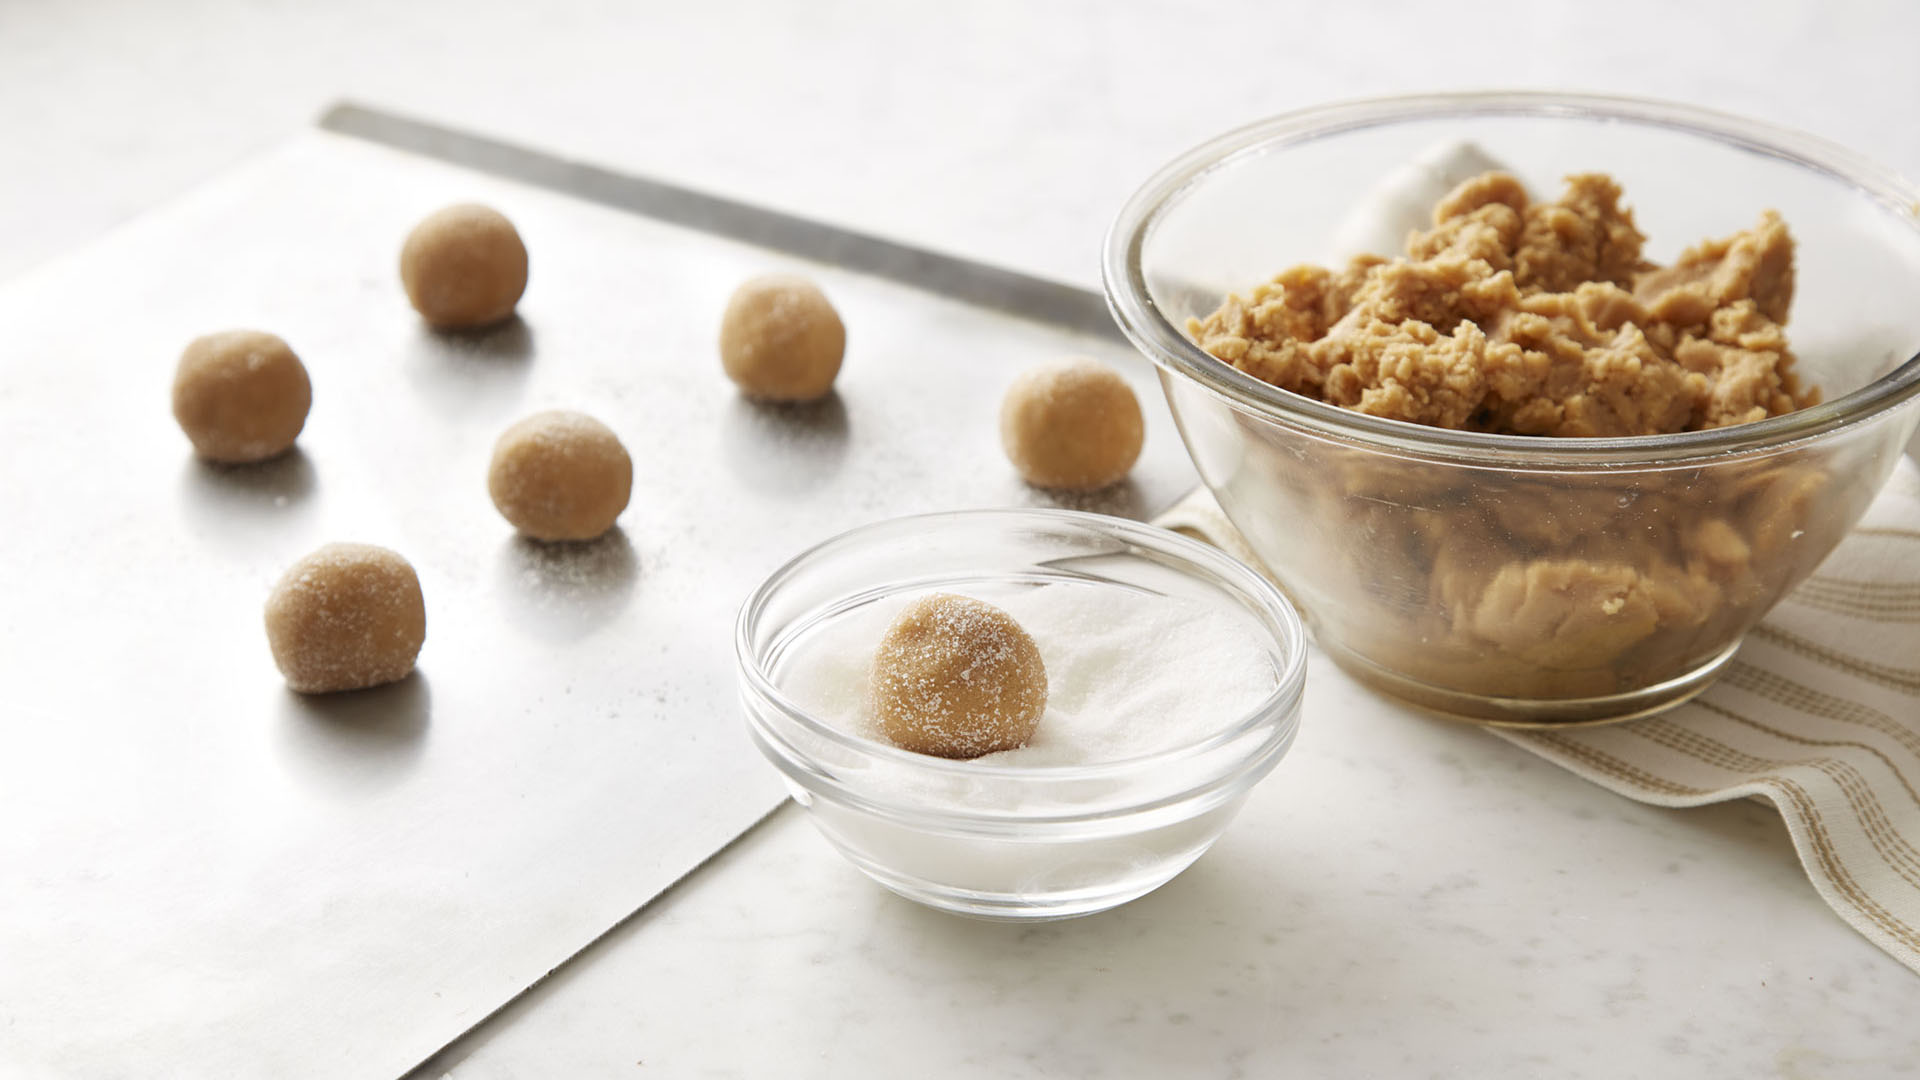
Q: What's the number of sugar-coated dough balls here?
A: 7